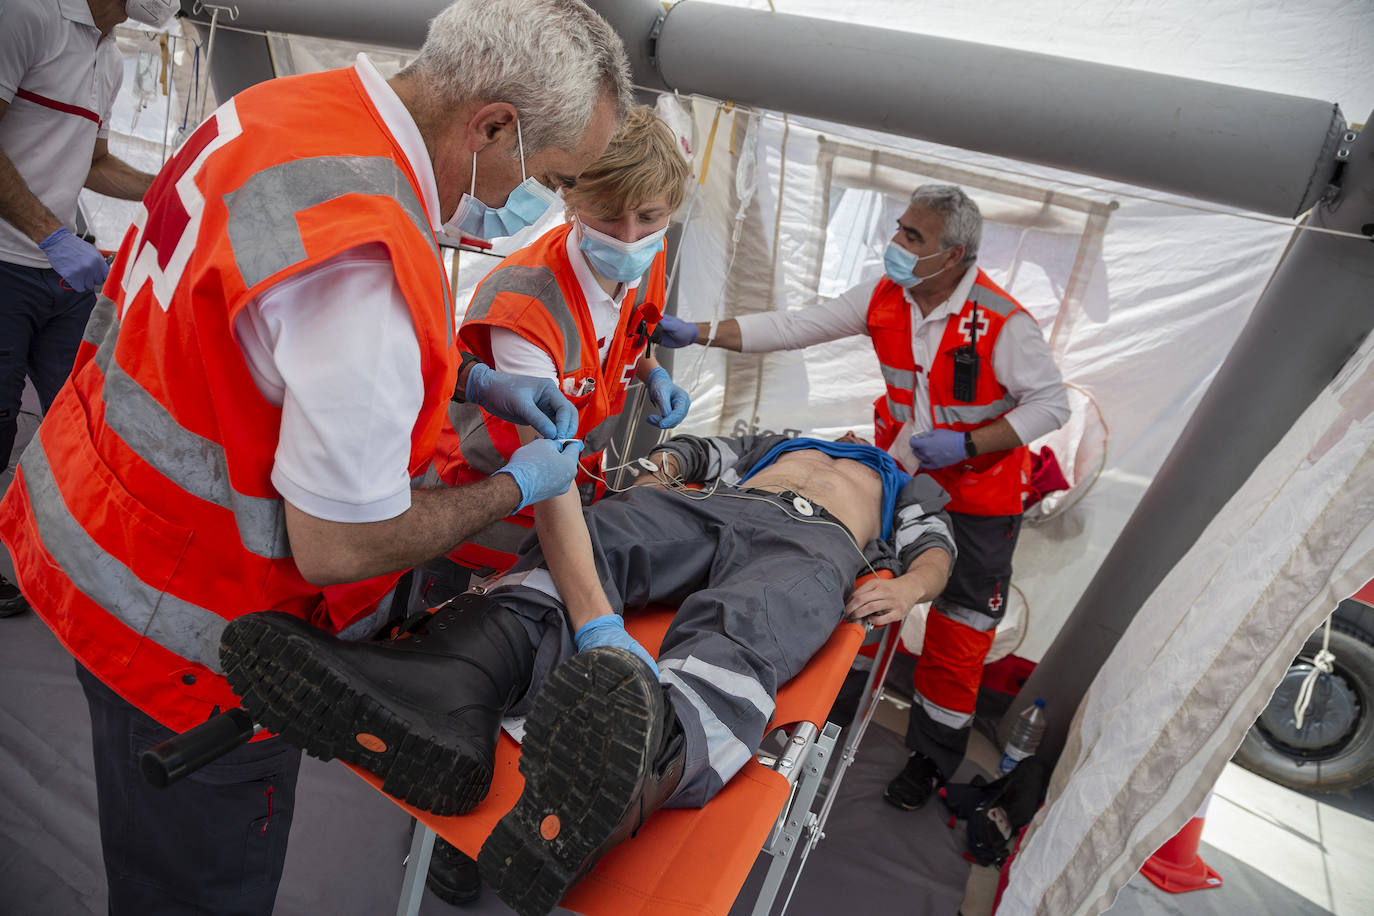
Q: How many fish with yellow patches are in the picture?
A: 0